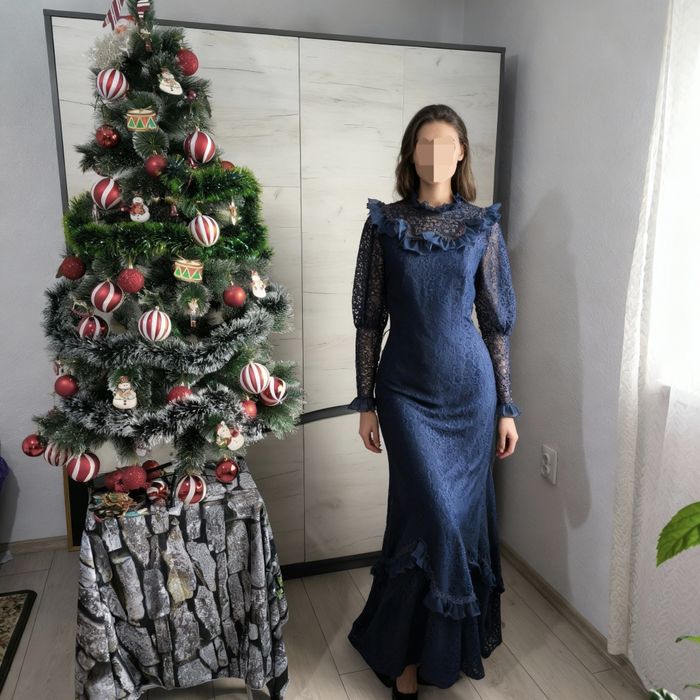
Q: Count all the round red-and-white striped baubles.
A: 13